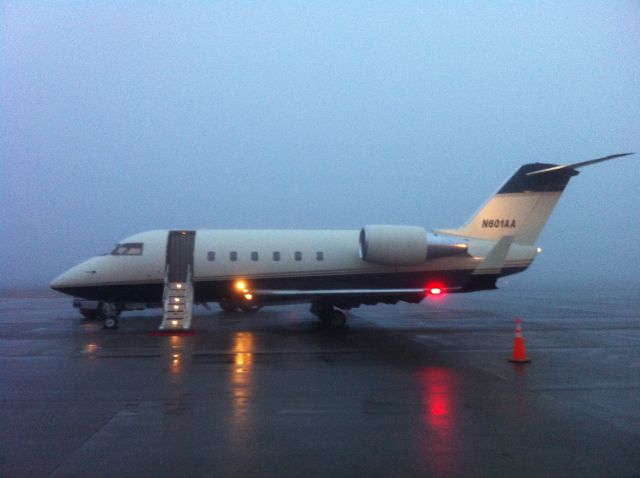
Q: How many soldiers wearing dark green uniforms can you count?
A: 0